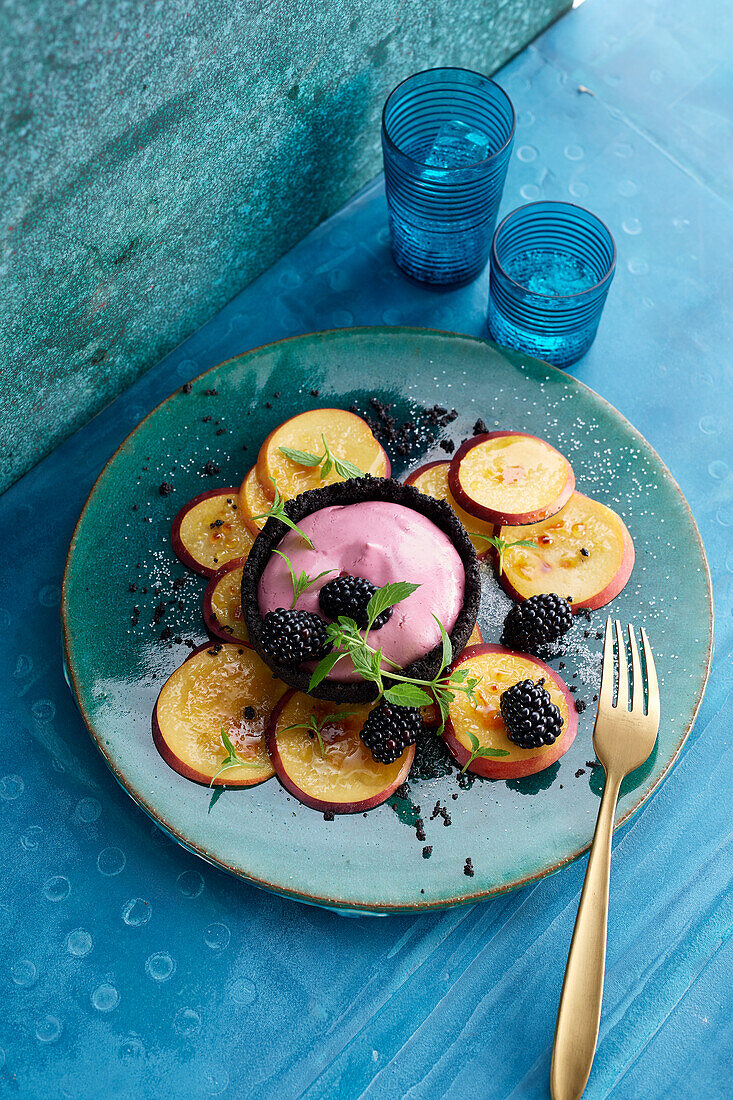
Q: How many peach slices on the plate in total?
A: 11